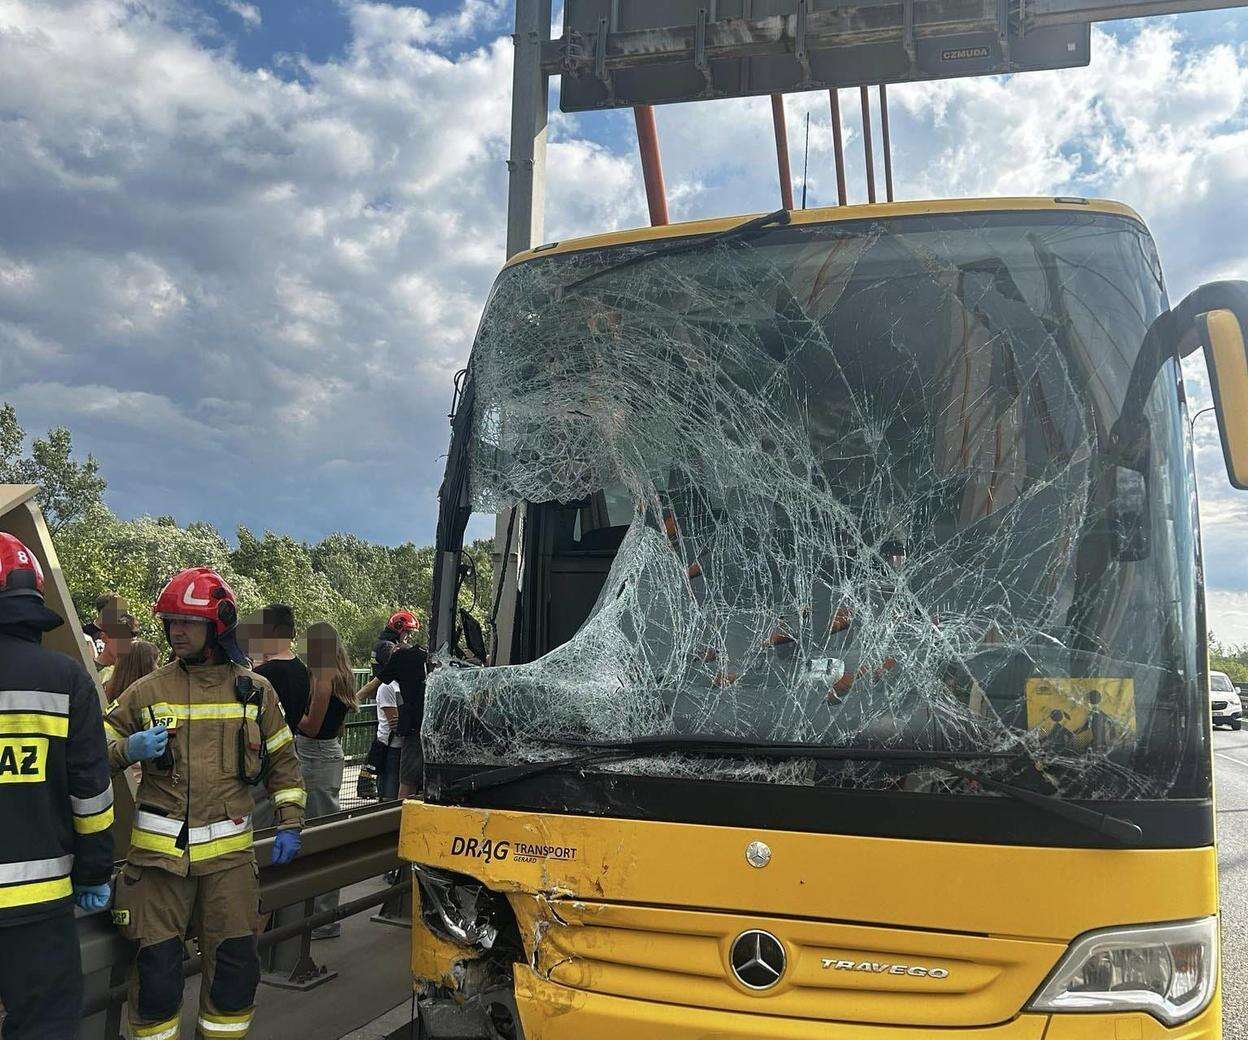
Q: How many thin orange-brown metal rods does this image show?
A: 5